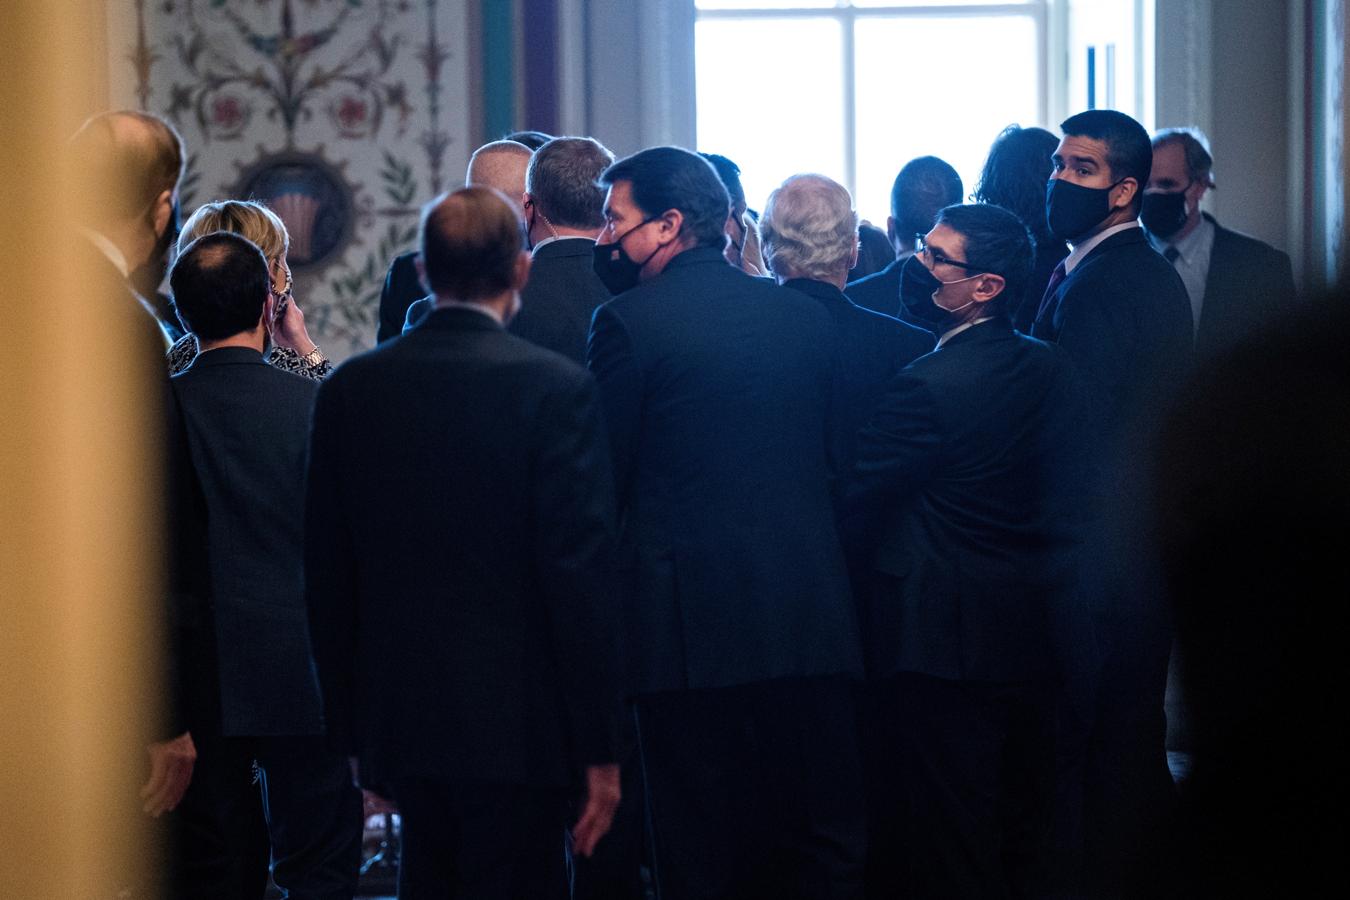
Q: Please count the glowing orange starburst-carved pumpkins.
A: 0